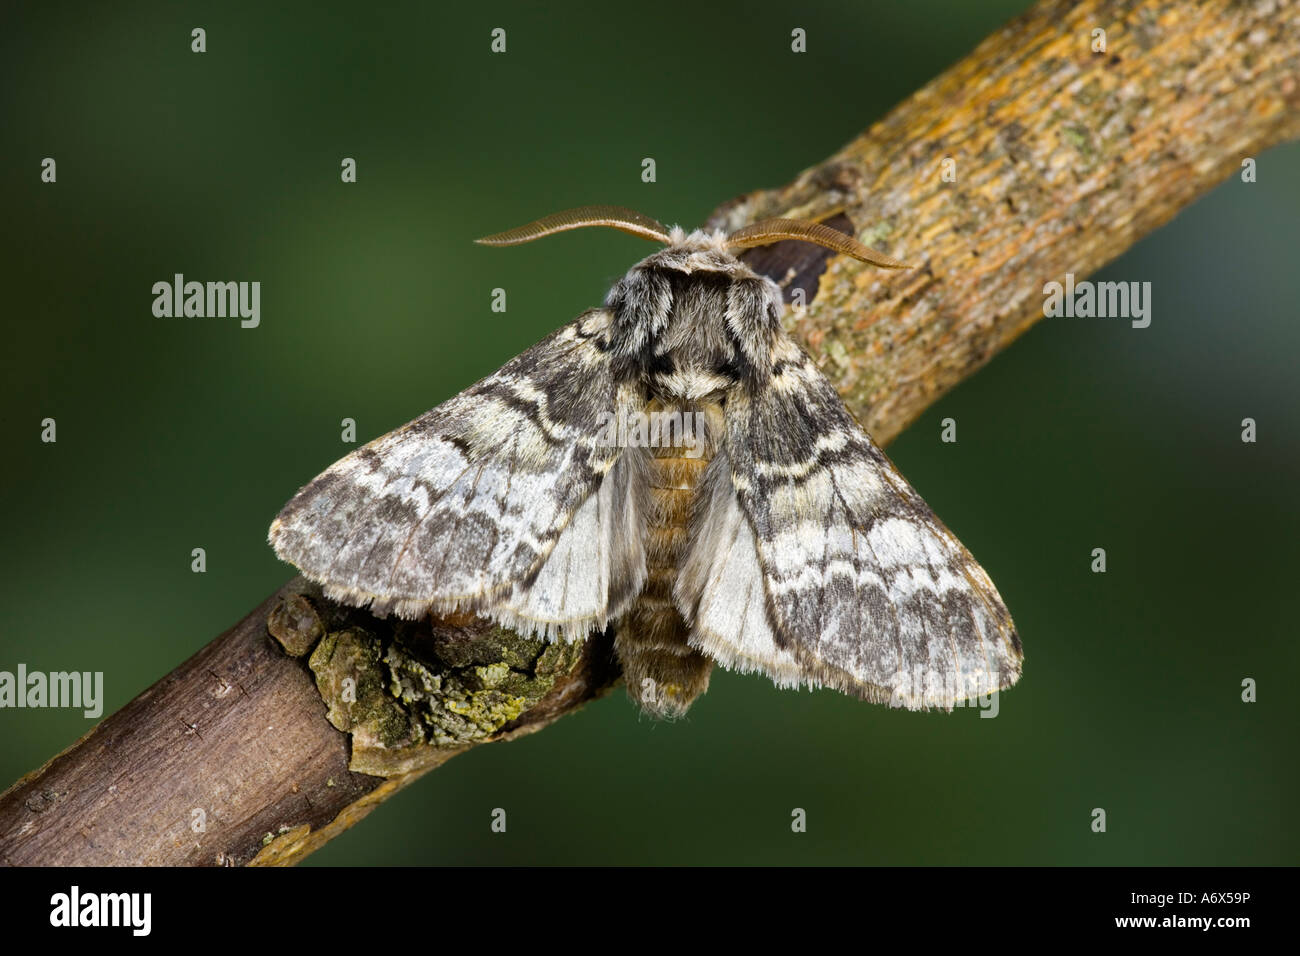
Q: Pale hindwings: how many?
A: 2